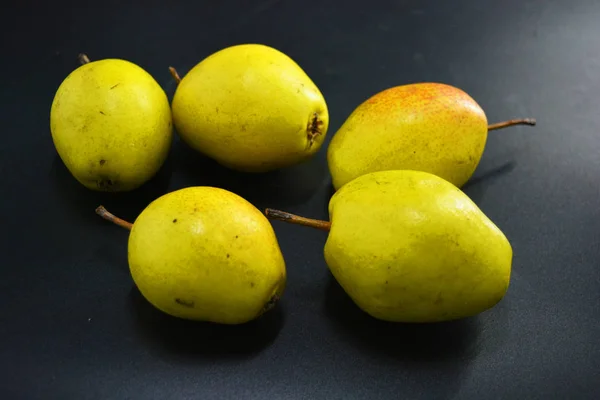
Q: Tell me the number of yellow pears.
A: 5